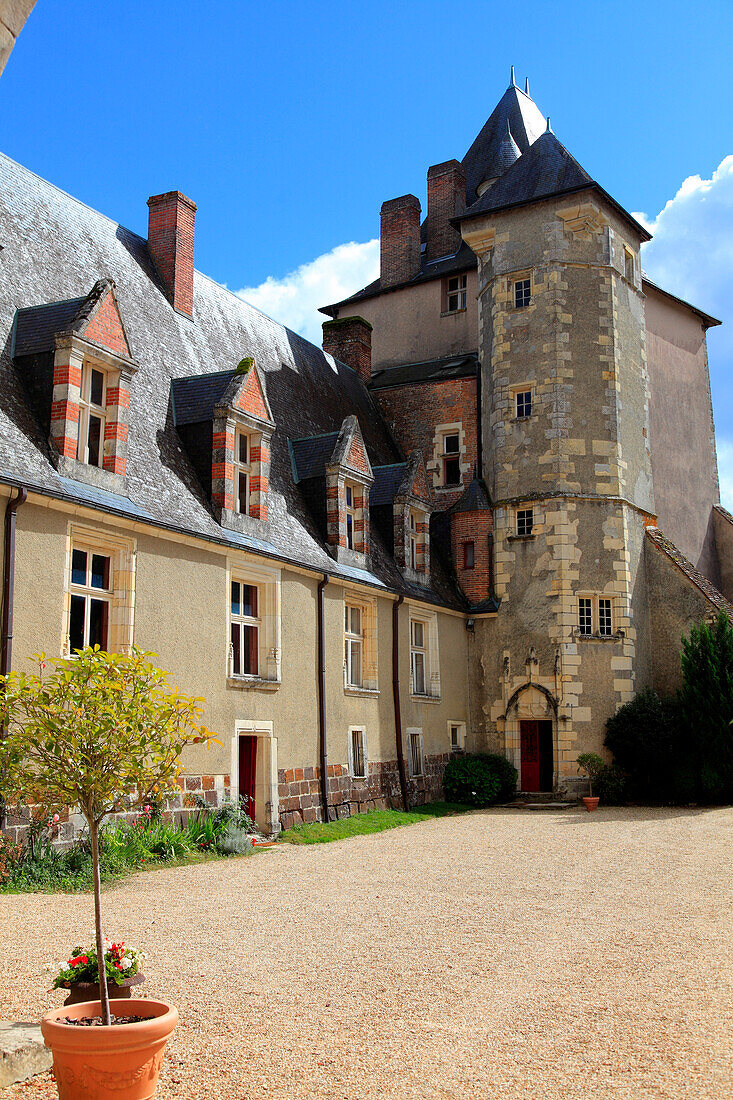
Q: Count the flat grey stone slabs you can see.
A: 1